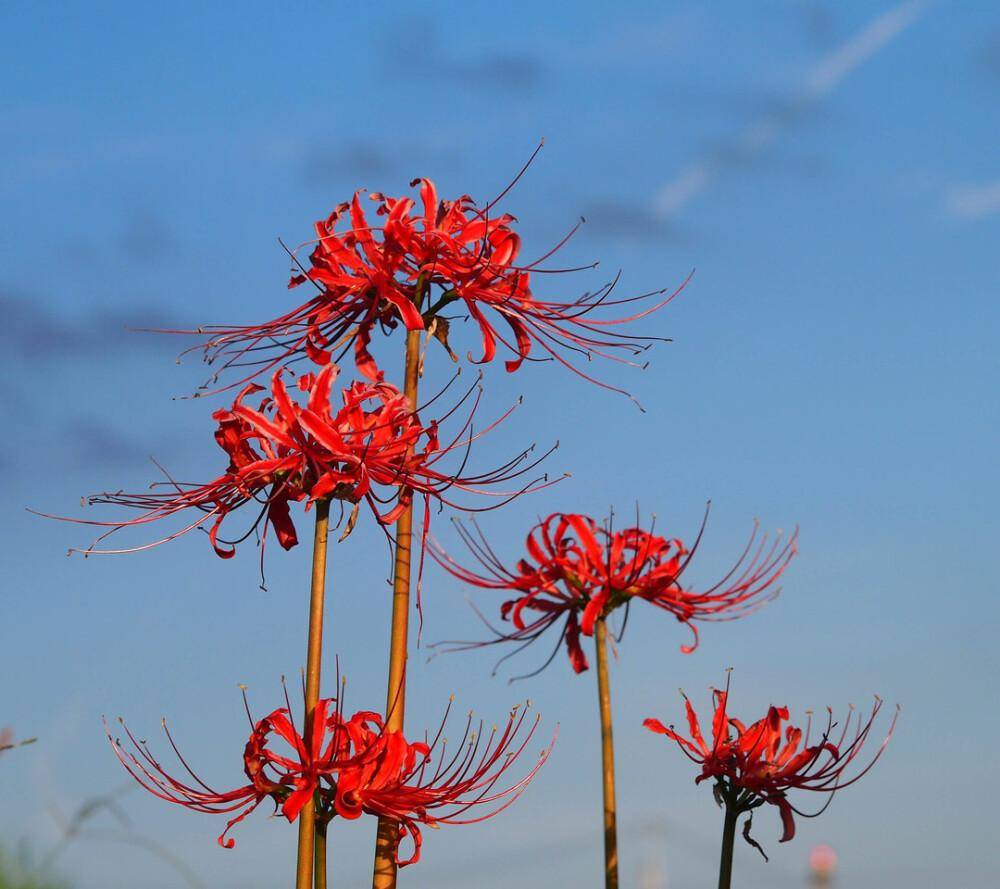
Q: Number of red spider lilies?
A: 5